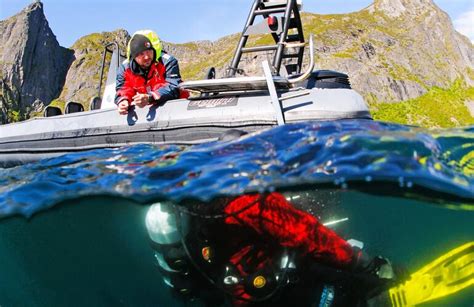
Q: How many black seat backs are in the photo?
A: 3